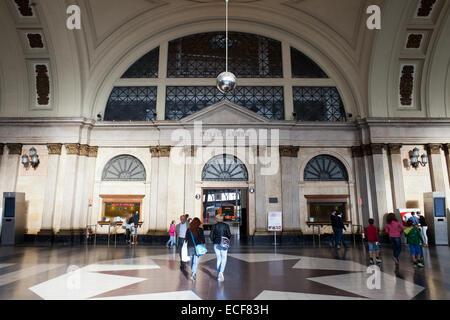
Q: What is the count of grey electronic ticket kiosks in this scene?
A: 2